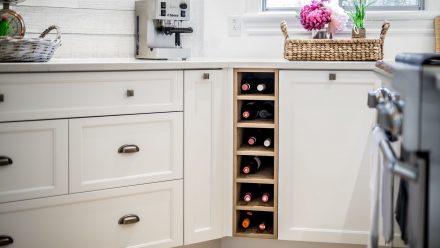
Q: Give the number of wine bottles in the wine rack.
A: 11